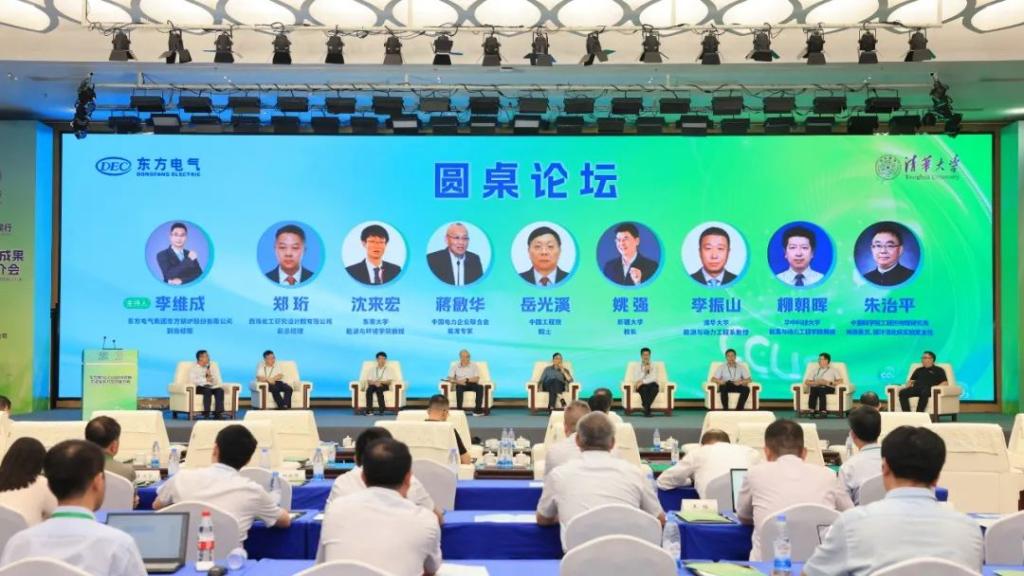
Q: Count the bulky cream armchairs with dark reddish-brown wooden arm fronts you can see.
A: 9